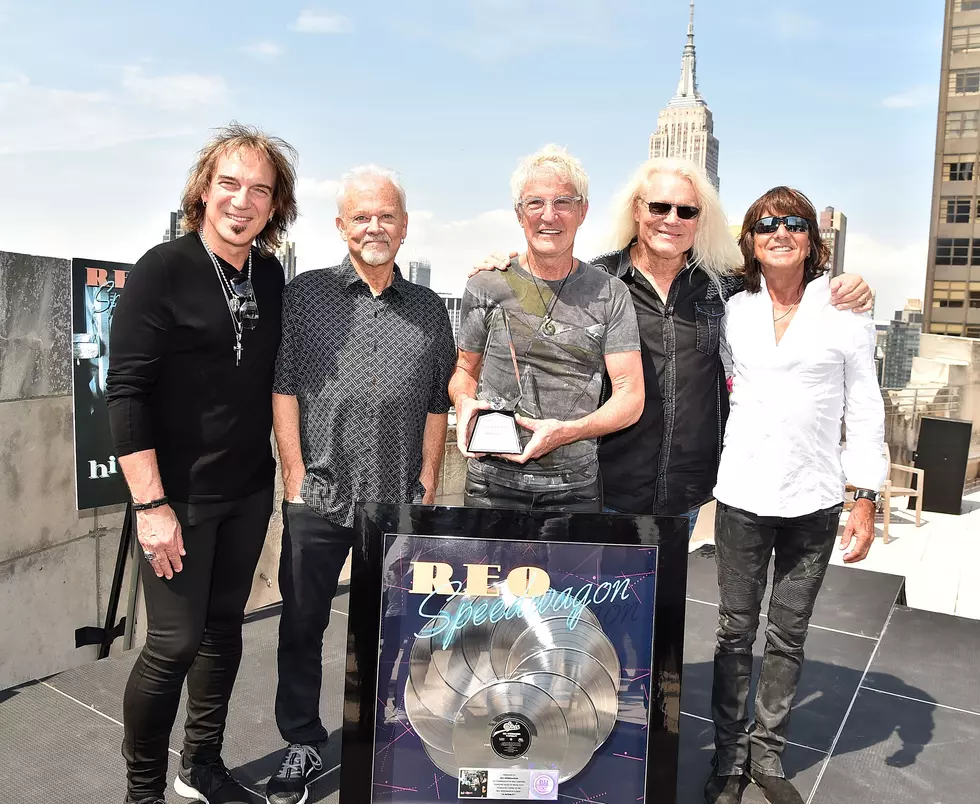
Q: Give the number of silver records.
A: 10